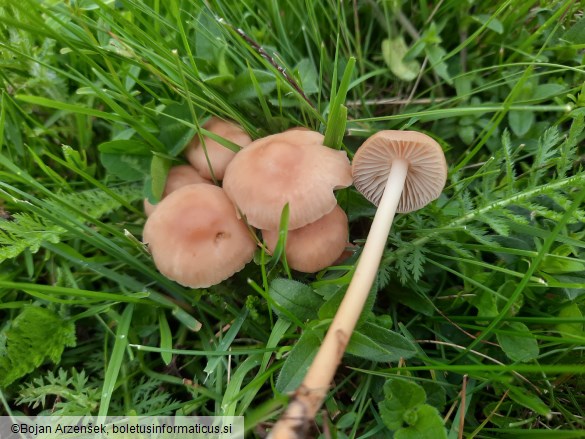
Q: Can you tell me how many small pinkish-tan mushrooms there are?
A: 6